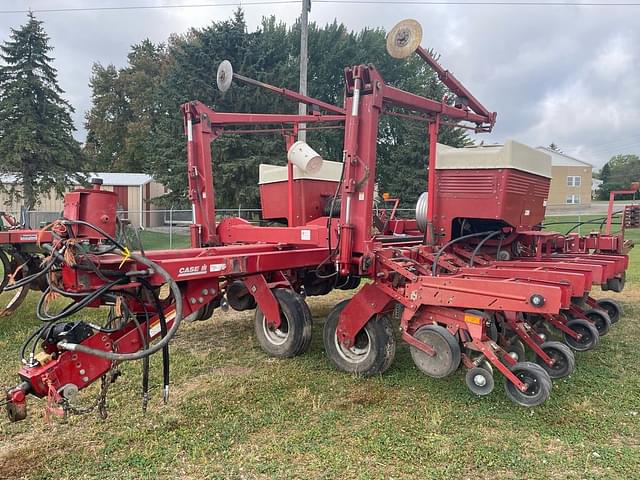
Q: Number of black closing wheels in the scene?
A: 5